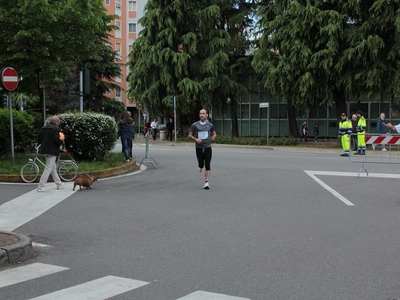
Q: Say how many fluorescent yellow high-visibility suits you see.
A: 2